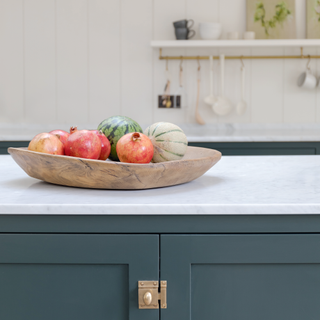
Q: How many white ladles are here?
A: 3